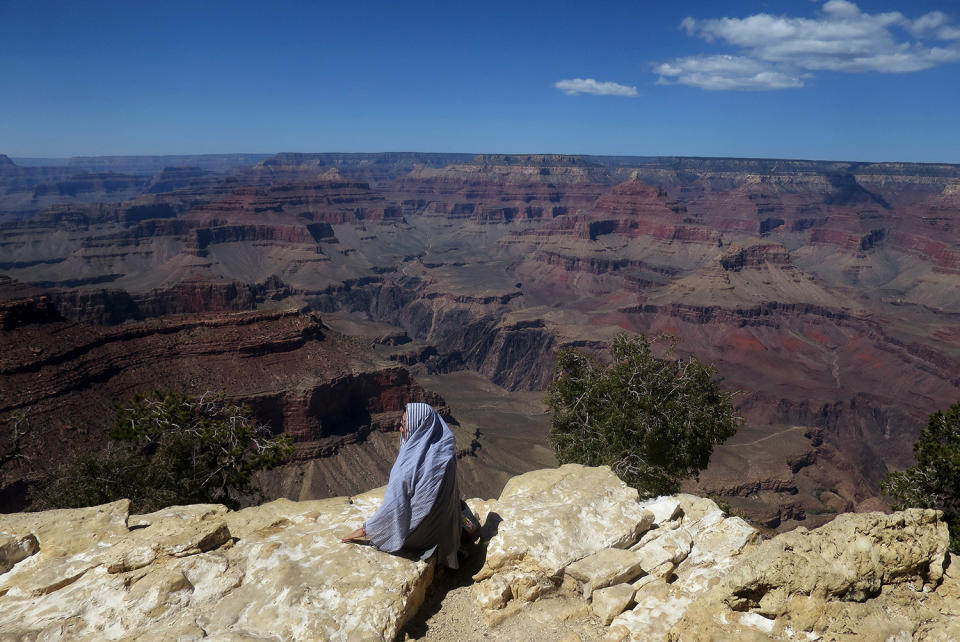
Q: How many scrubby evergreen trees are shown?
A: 3